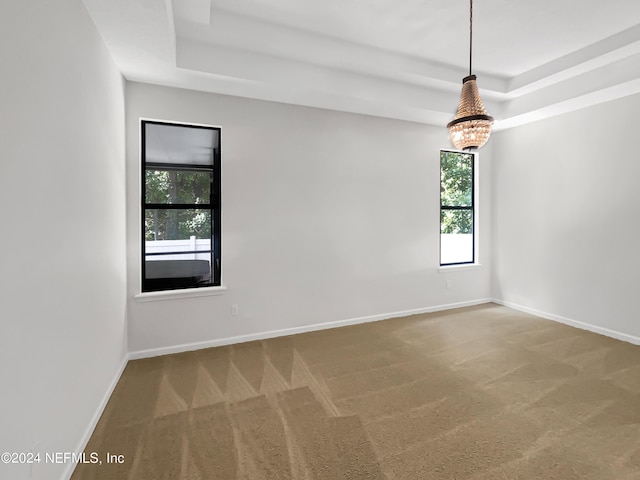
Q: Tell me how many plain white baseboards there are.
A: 3